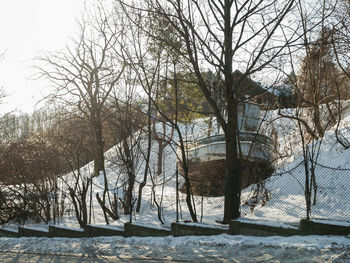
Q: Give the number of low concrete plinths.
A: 8